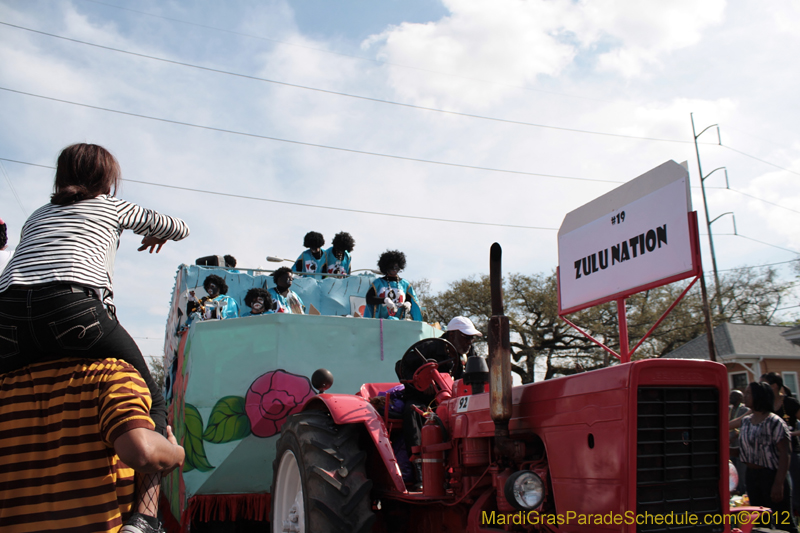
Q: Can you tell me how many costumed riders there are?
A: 7